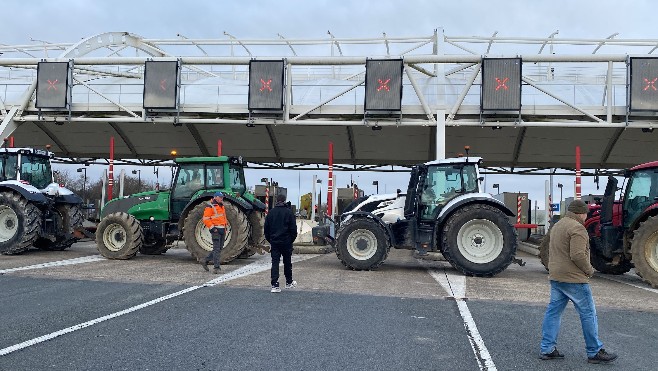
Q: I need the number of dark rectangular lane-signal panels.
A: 6